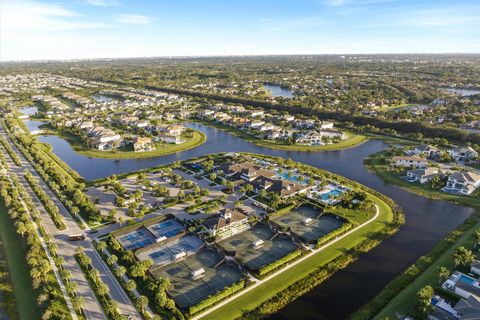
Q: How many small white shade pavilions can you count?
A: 5